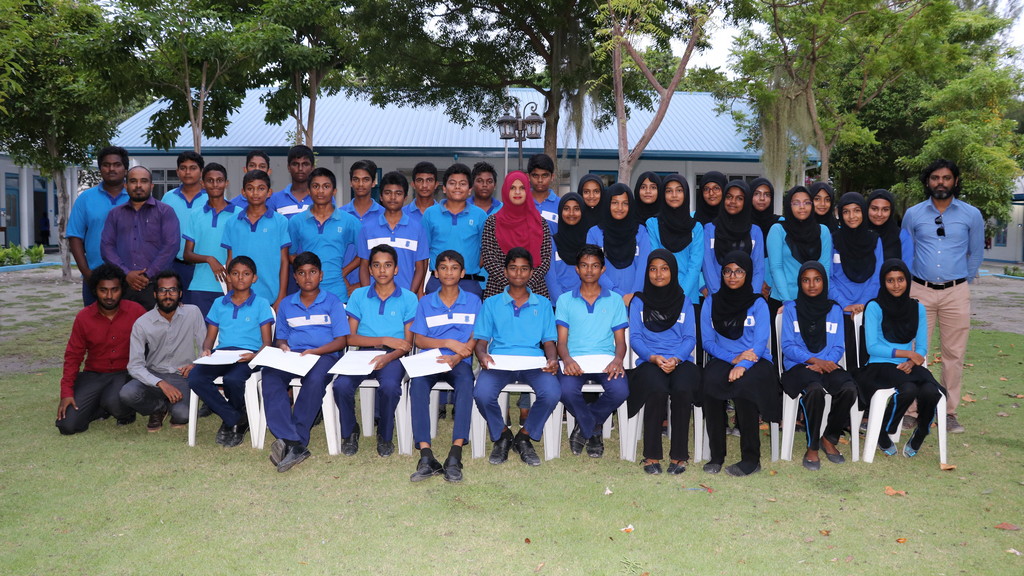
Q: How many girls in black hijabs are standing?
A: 12